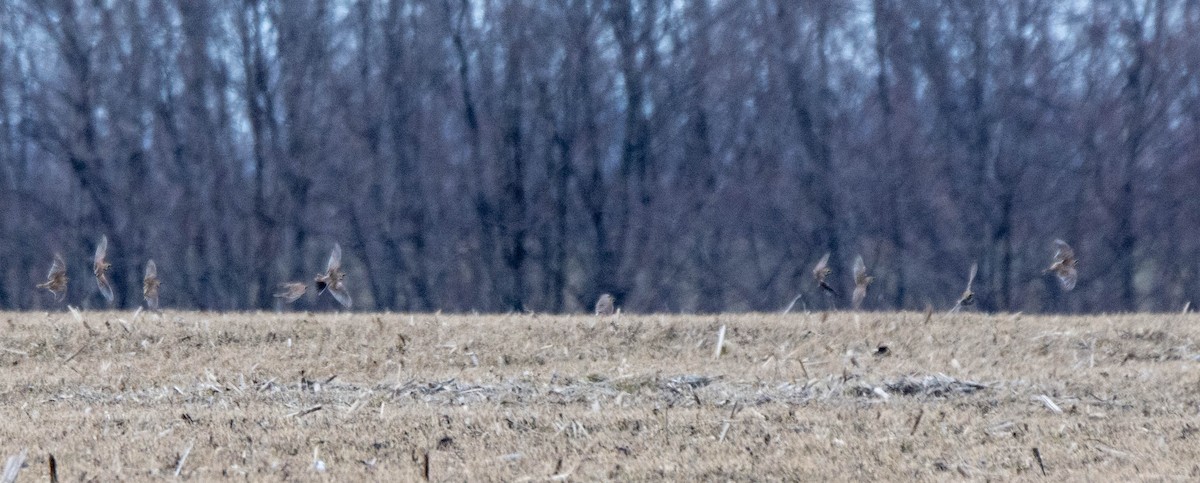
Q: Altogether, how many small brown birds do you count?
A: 10